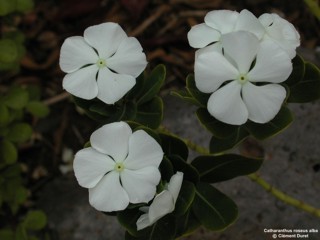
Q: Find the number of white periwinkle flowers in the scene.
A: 6